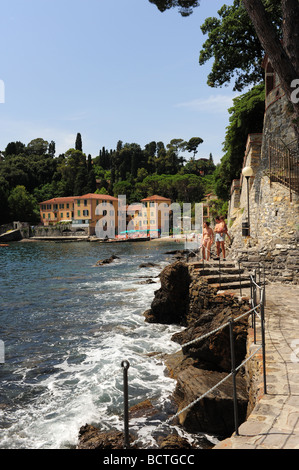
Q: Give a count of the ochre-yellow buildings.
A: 2